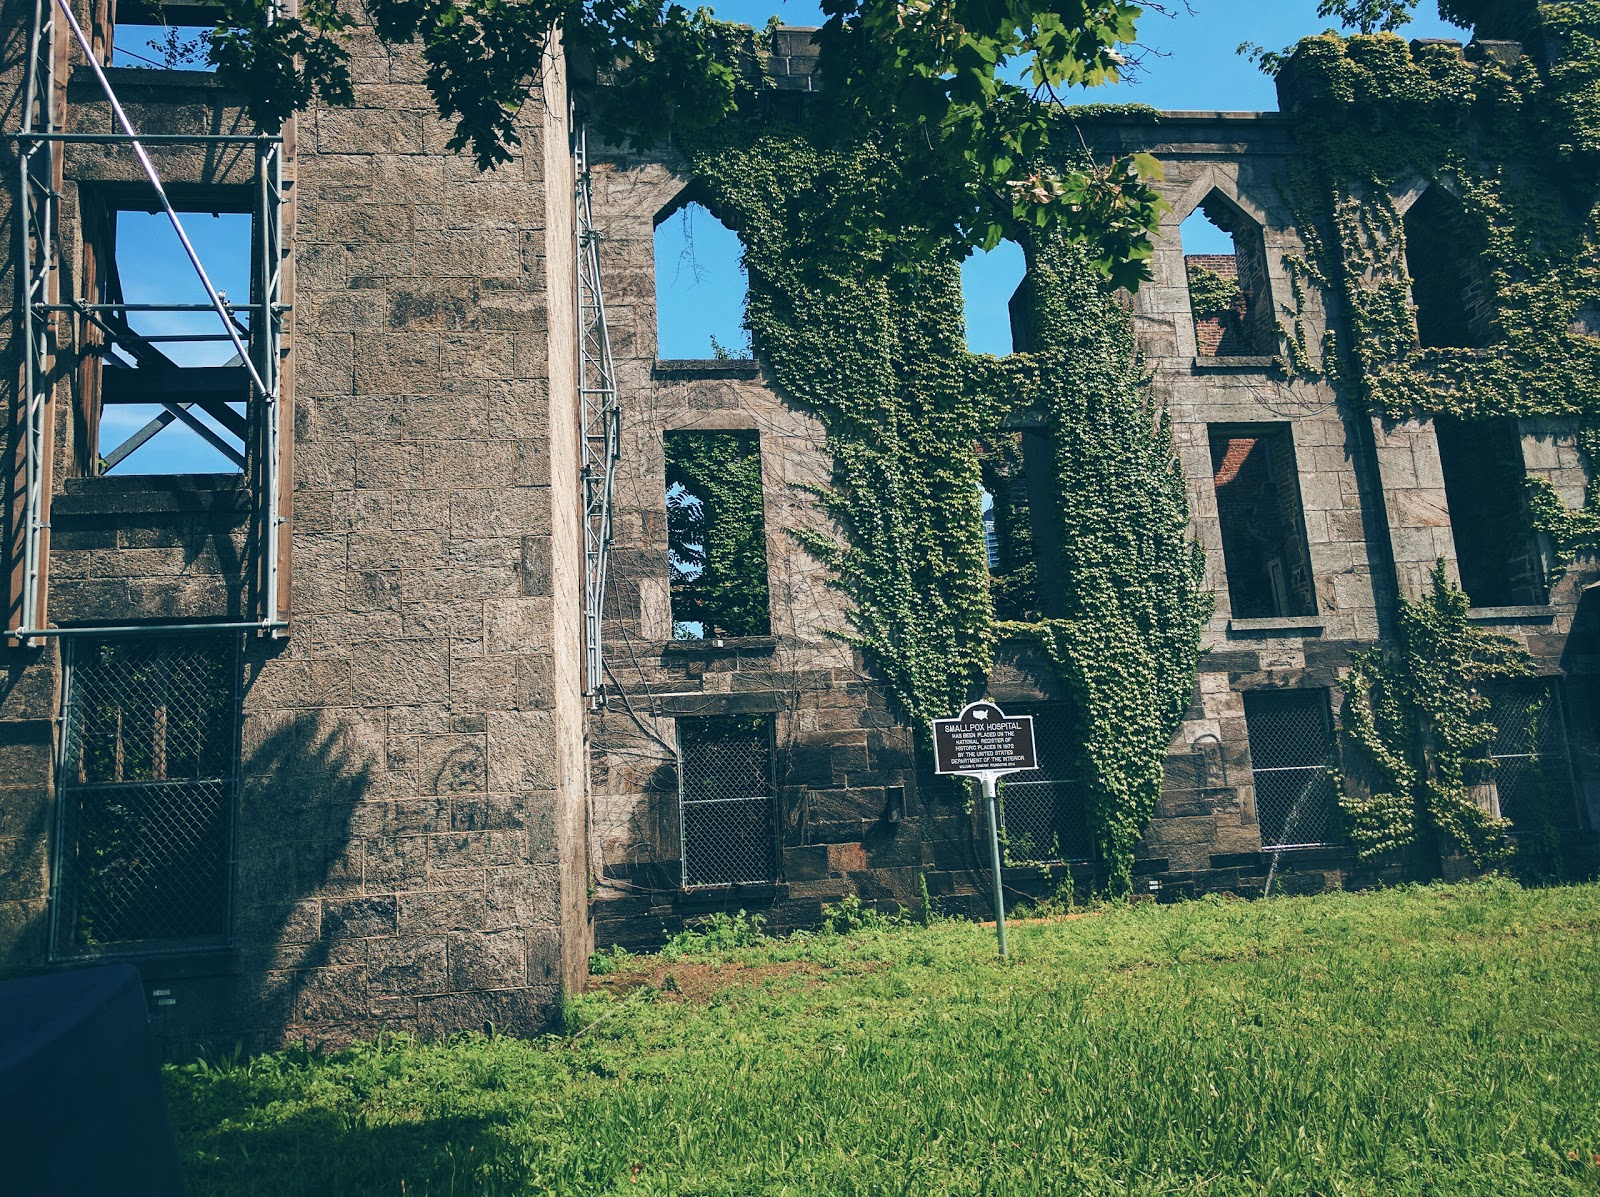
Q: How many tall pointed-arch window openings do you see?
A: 4